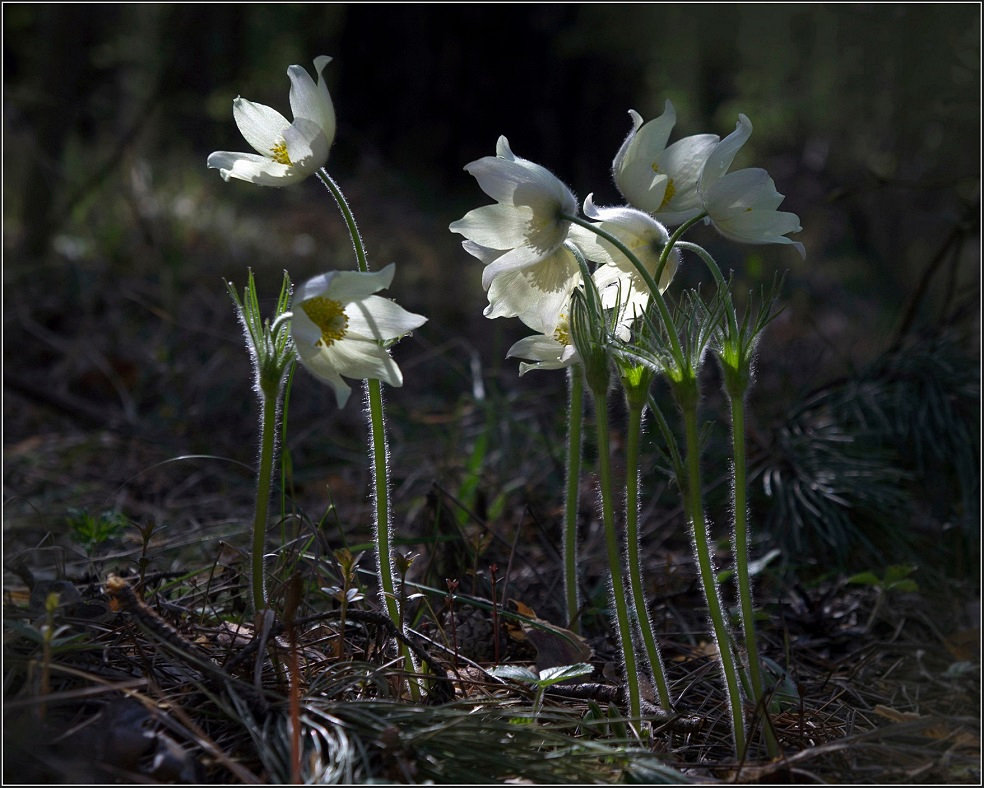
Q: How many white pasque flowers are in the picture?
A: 8